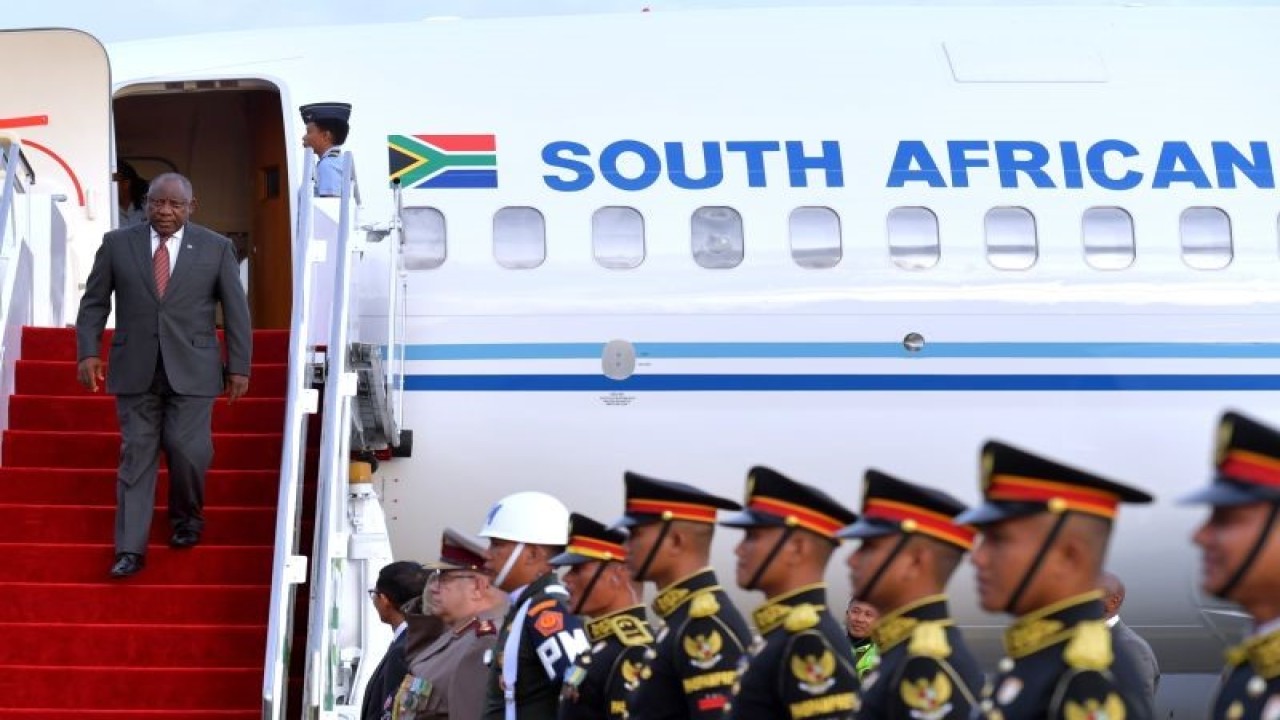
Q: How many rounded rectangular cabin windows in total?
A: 9